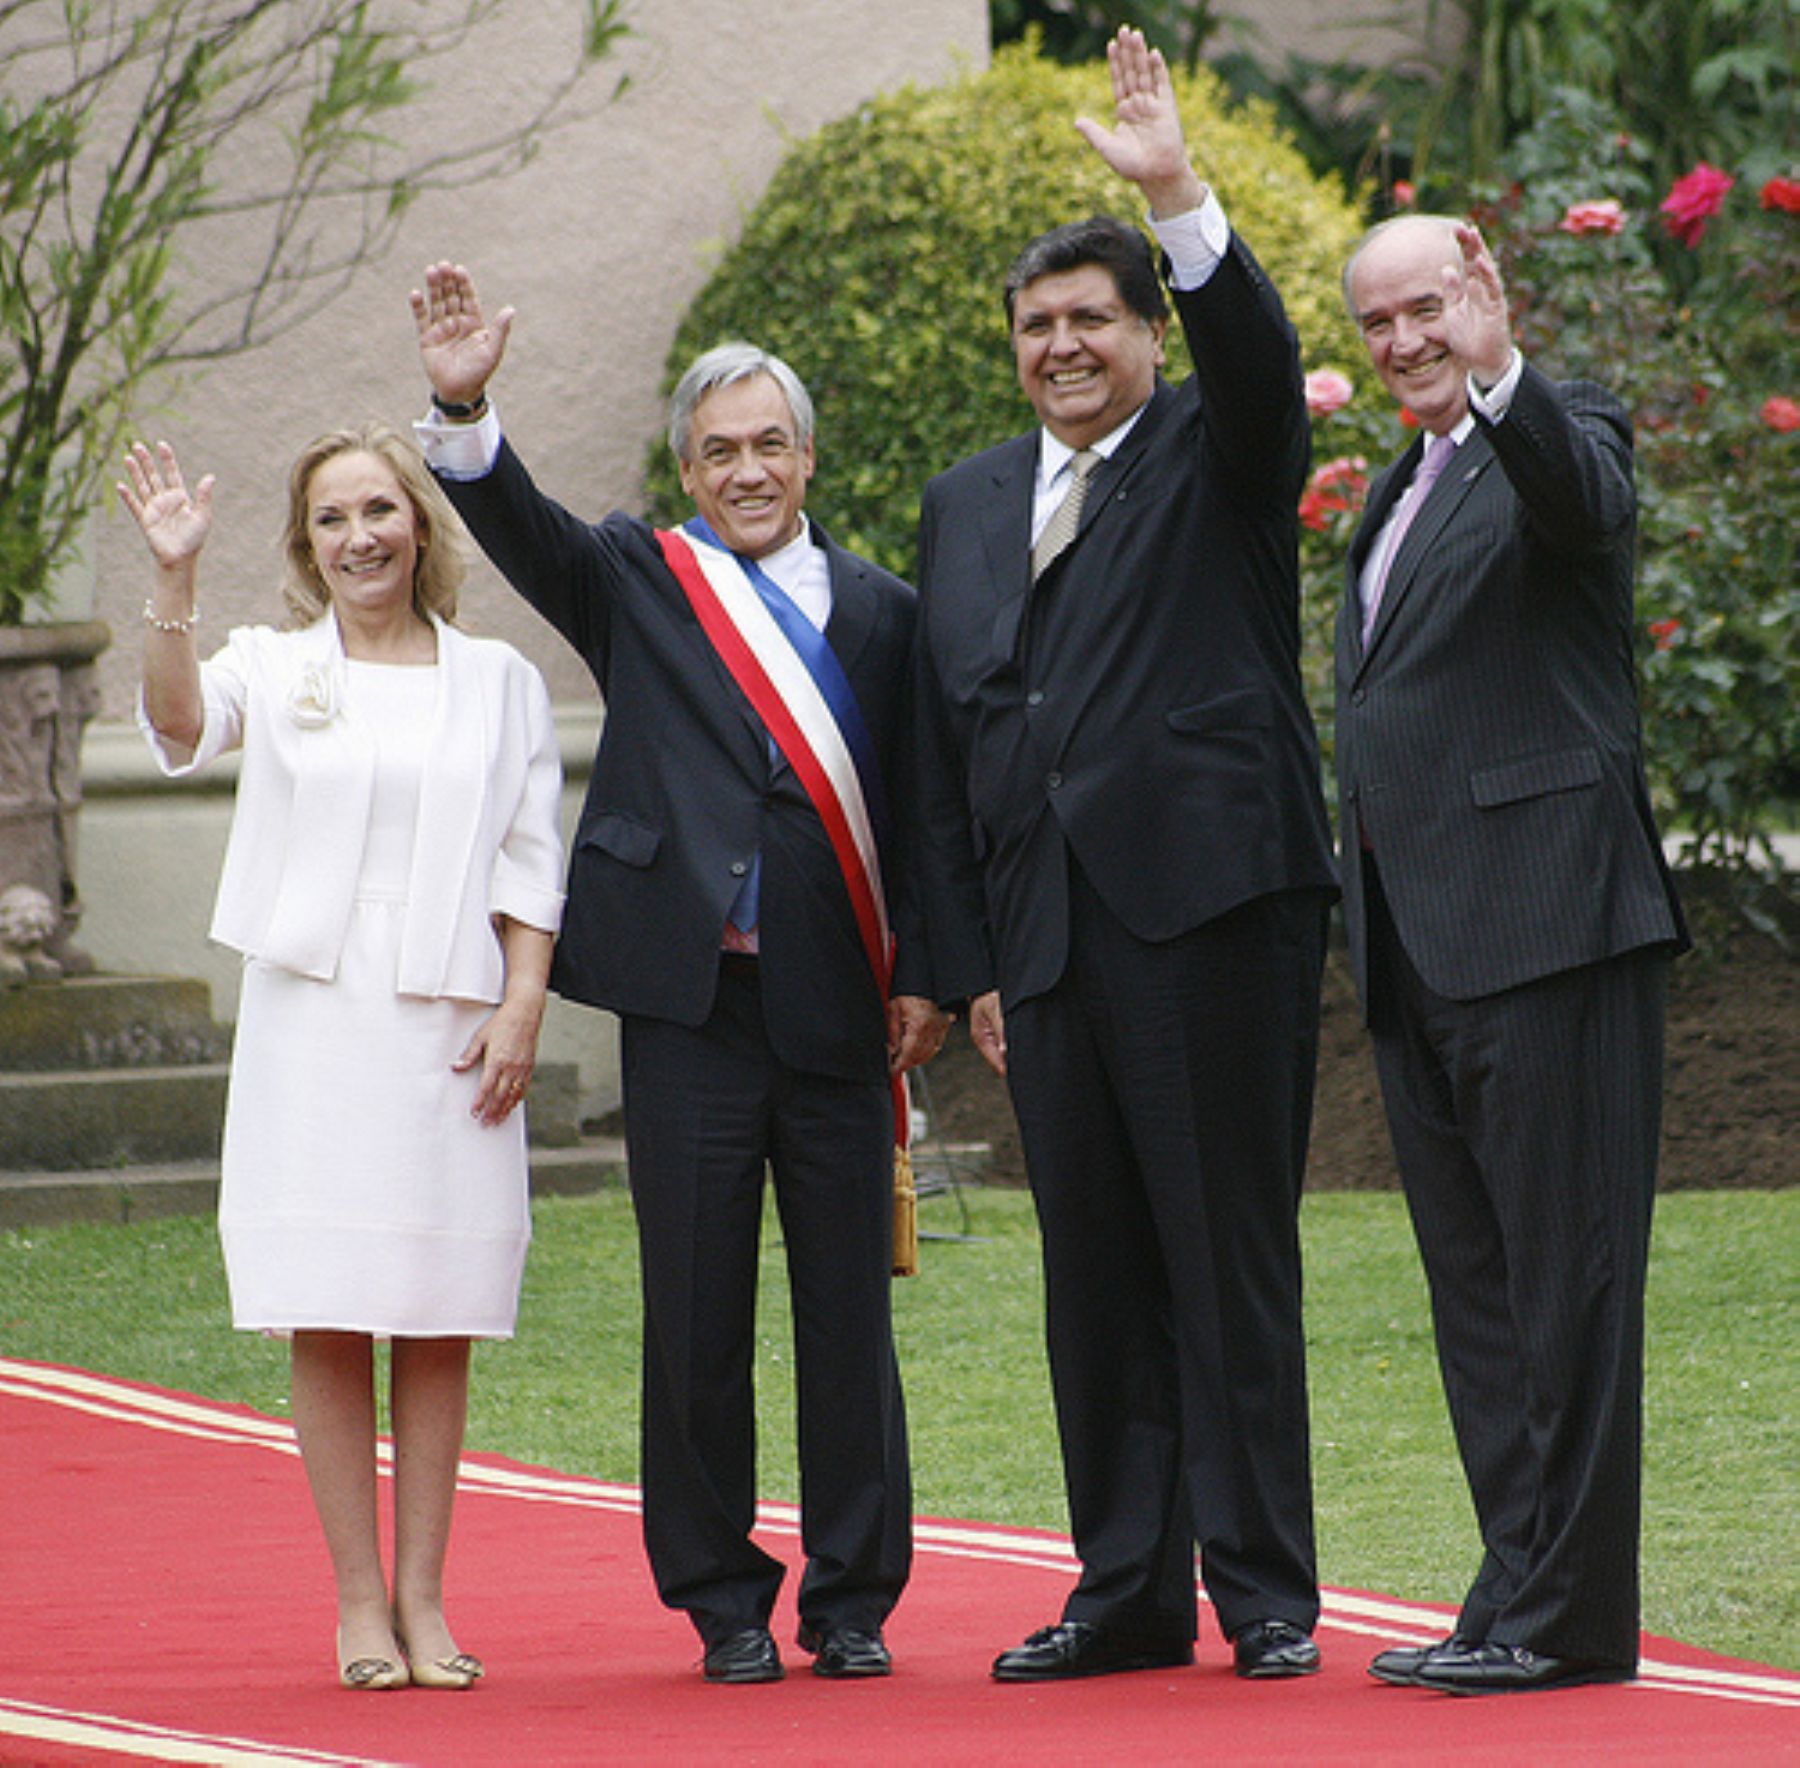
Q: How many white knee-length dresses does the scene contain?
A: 1